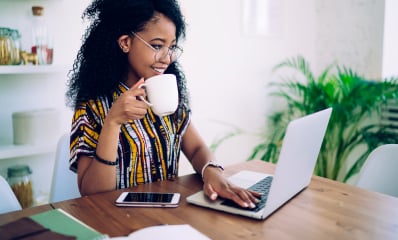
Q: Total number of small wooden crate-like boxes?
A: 0